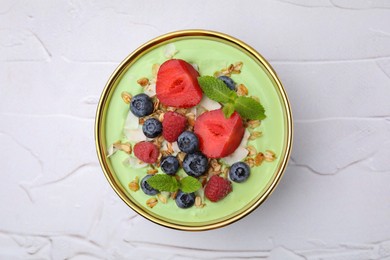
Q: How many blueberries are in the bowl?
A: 9